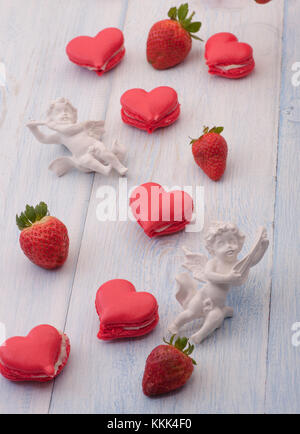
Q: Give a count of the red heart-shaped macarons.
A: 6